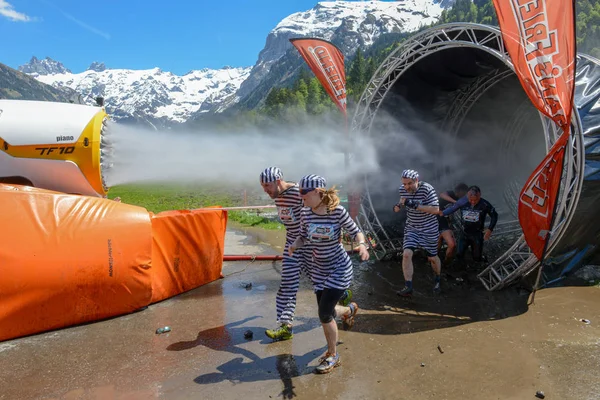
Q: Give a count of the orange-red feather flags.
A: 2